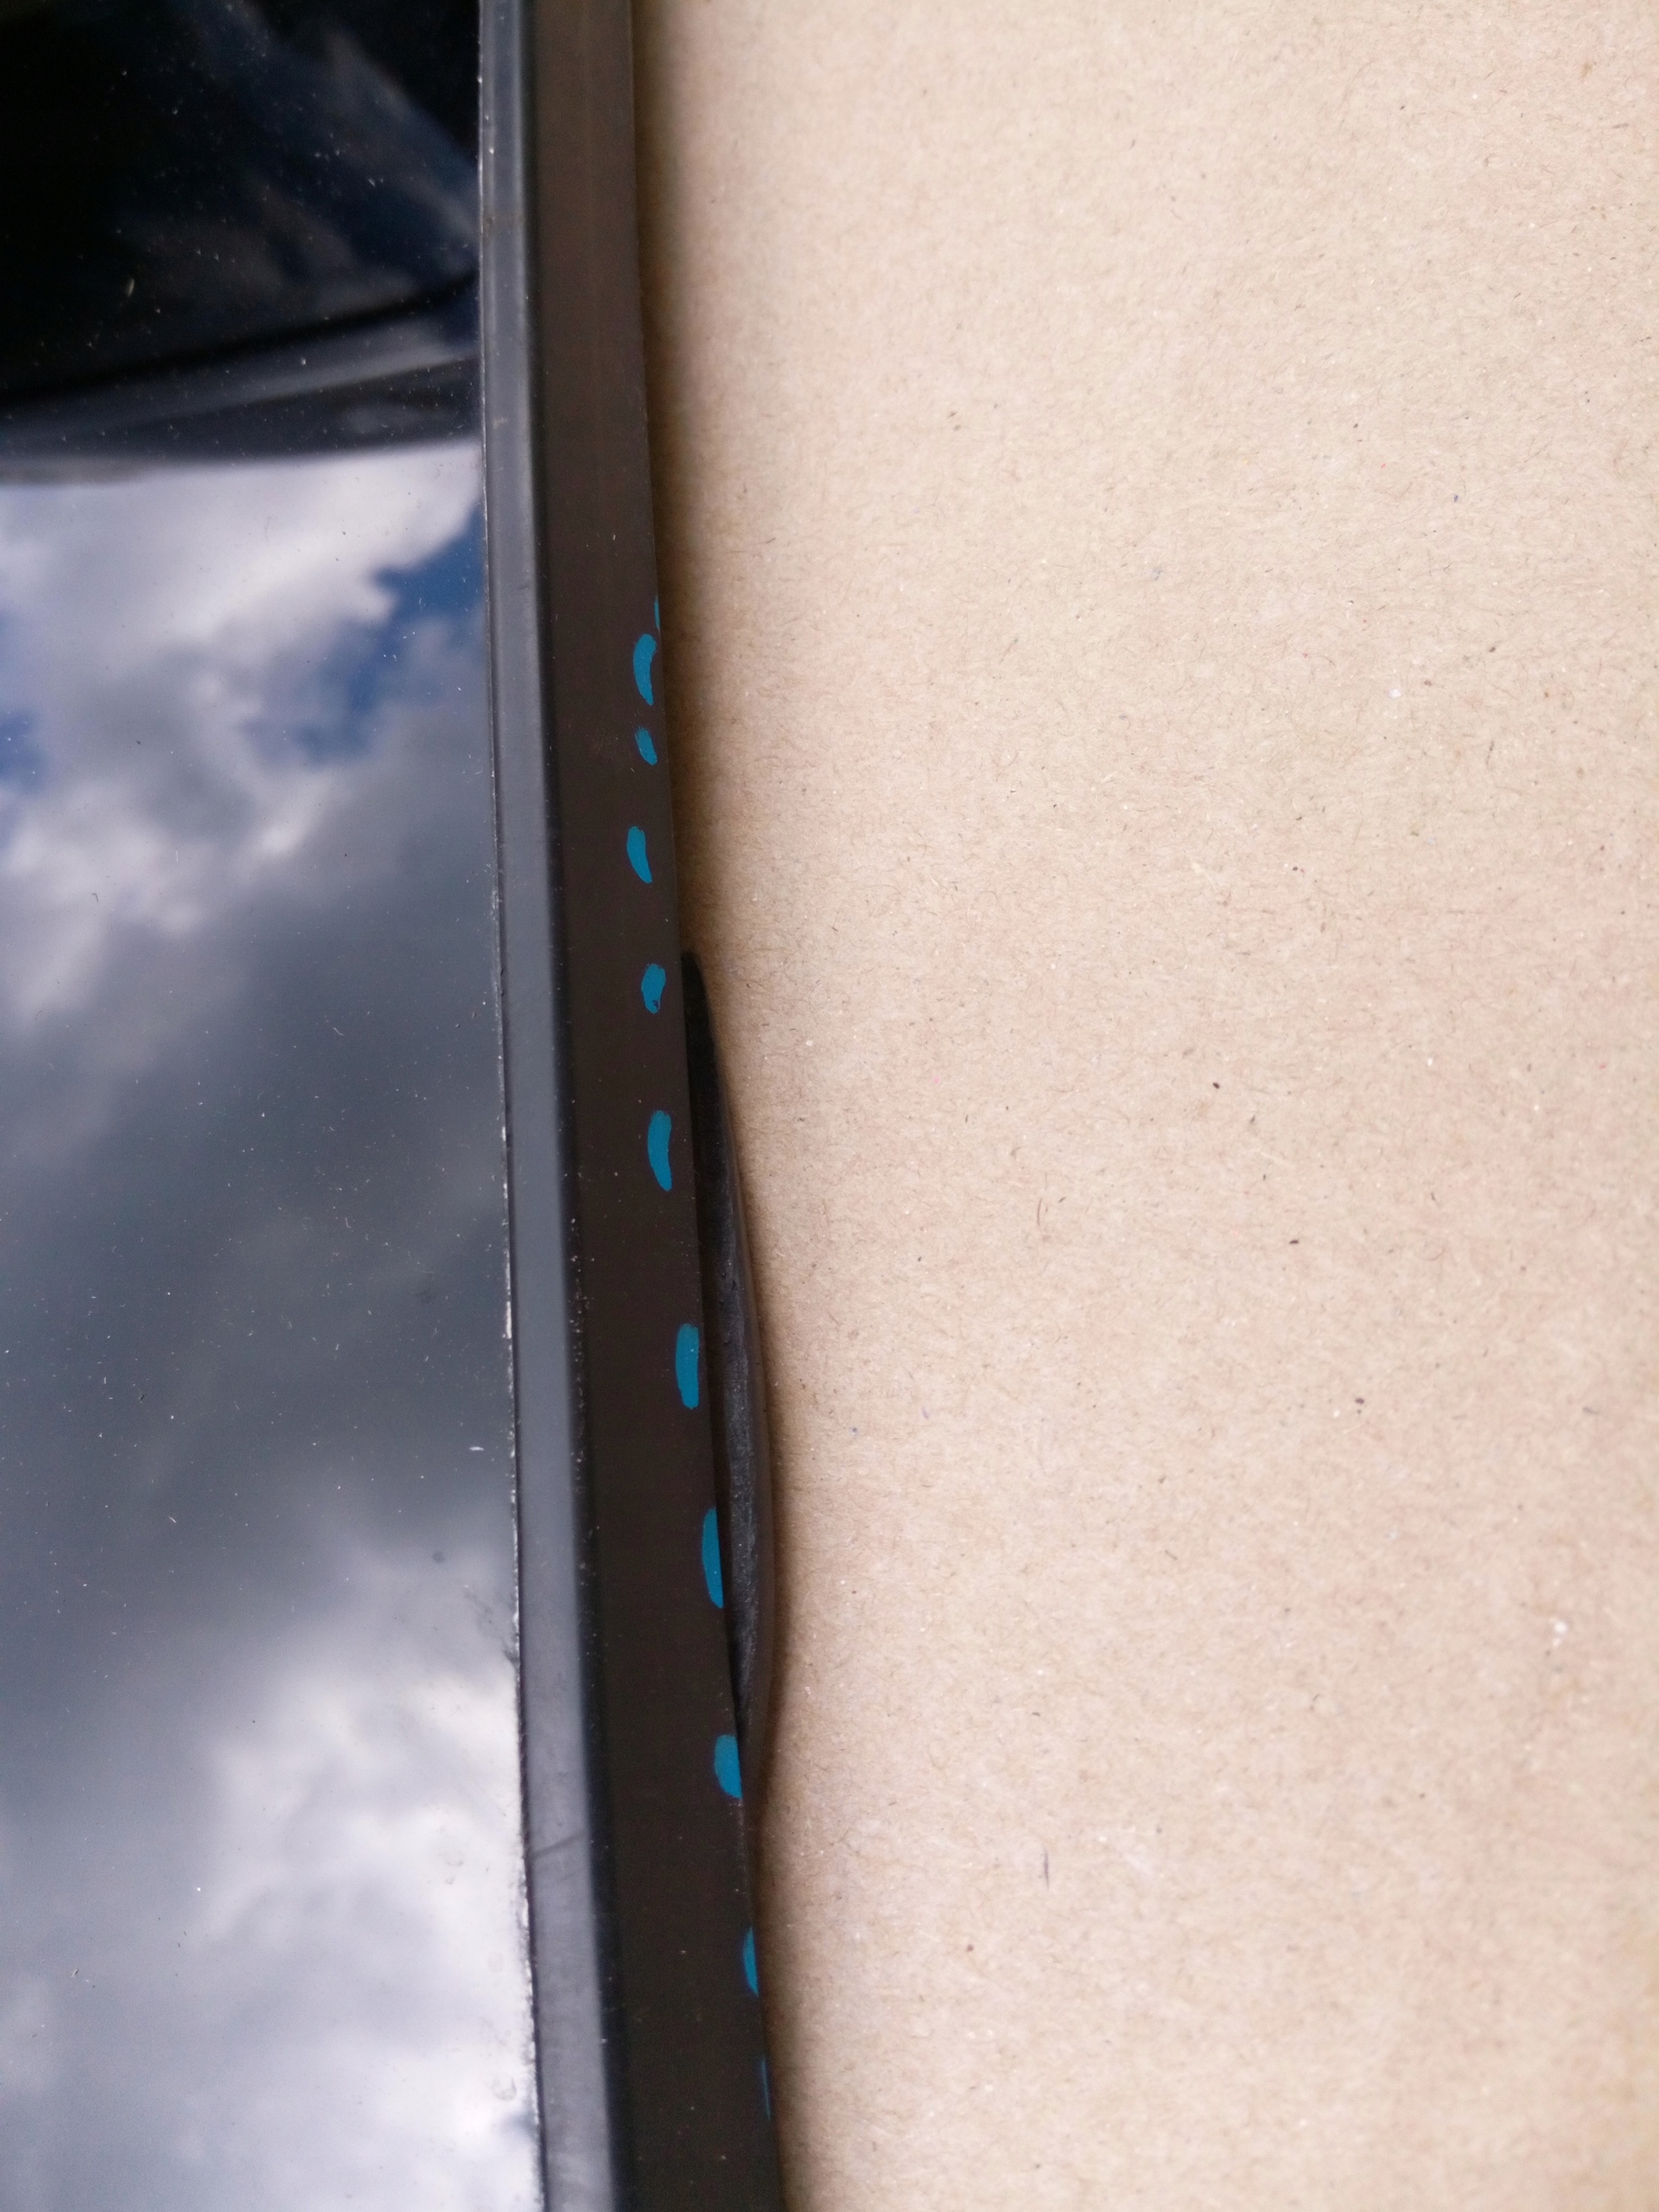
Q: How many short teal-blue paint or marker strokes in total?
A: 11